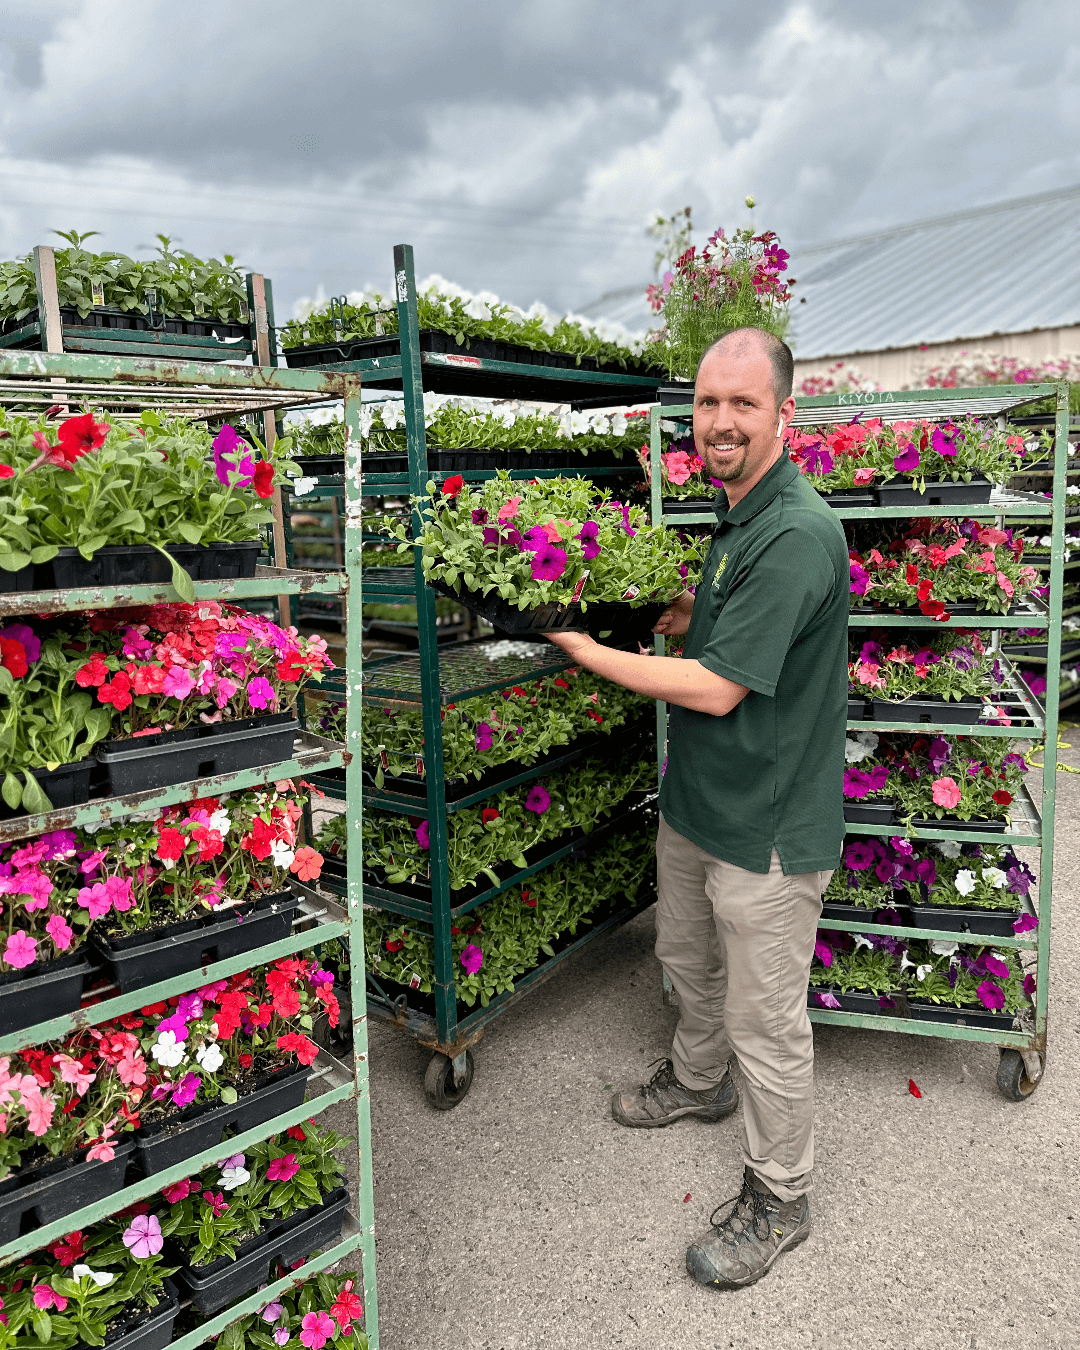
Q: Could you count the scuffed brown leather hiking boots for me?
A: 2